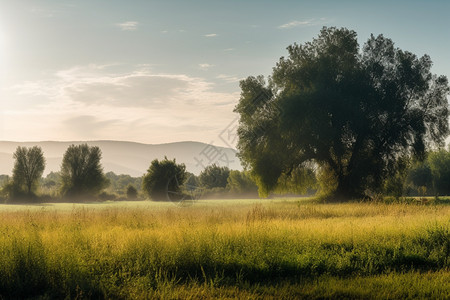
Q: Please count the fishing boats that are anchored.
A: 0